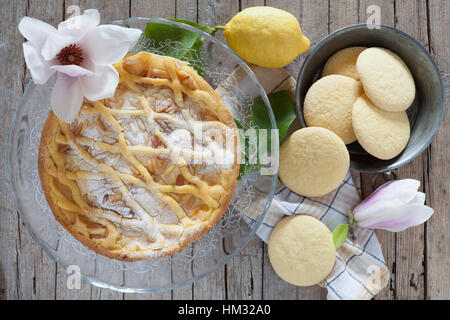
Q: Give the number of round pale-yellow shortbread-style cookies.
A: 6